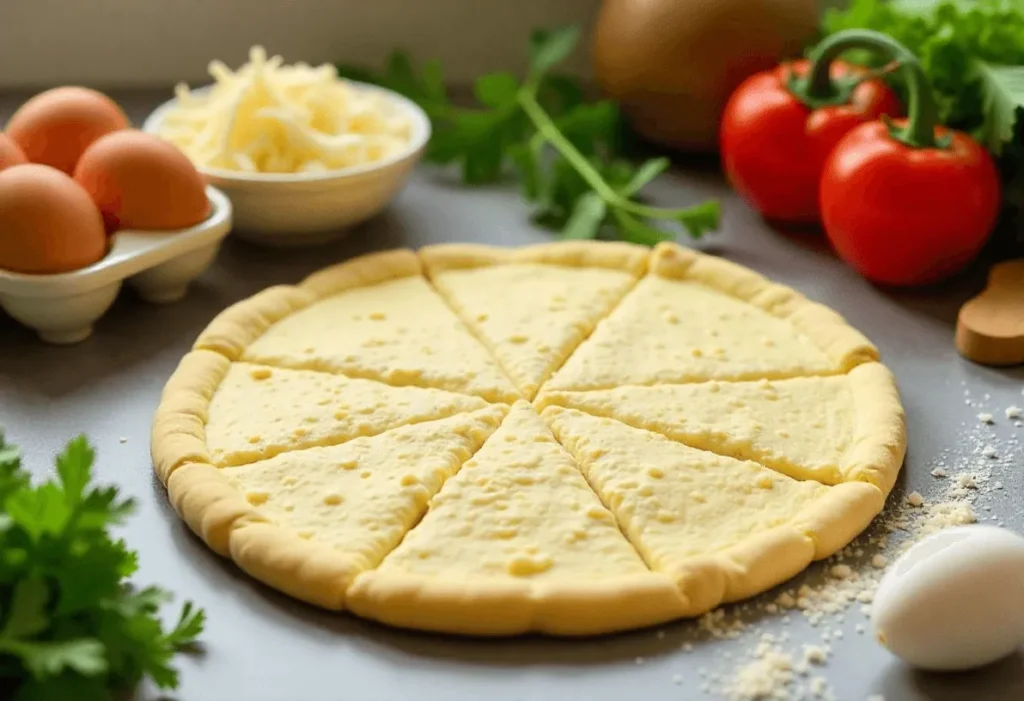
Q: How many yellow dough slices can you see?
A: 8